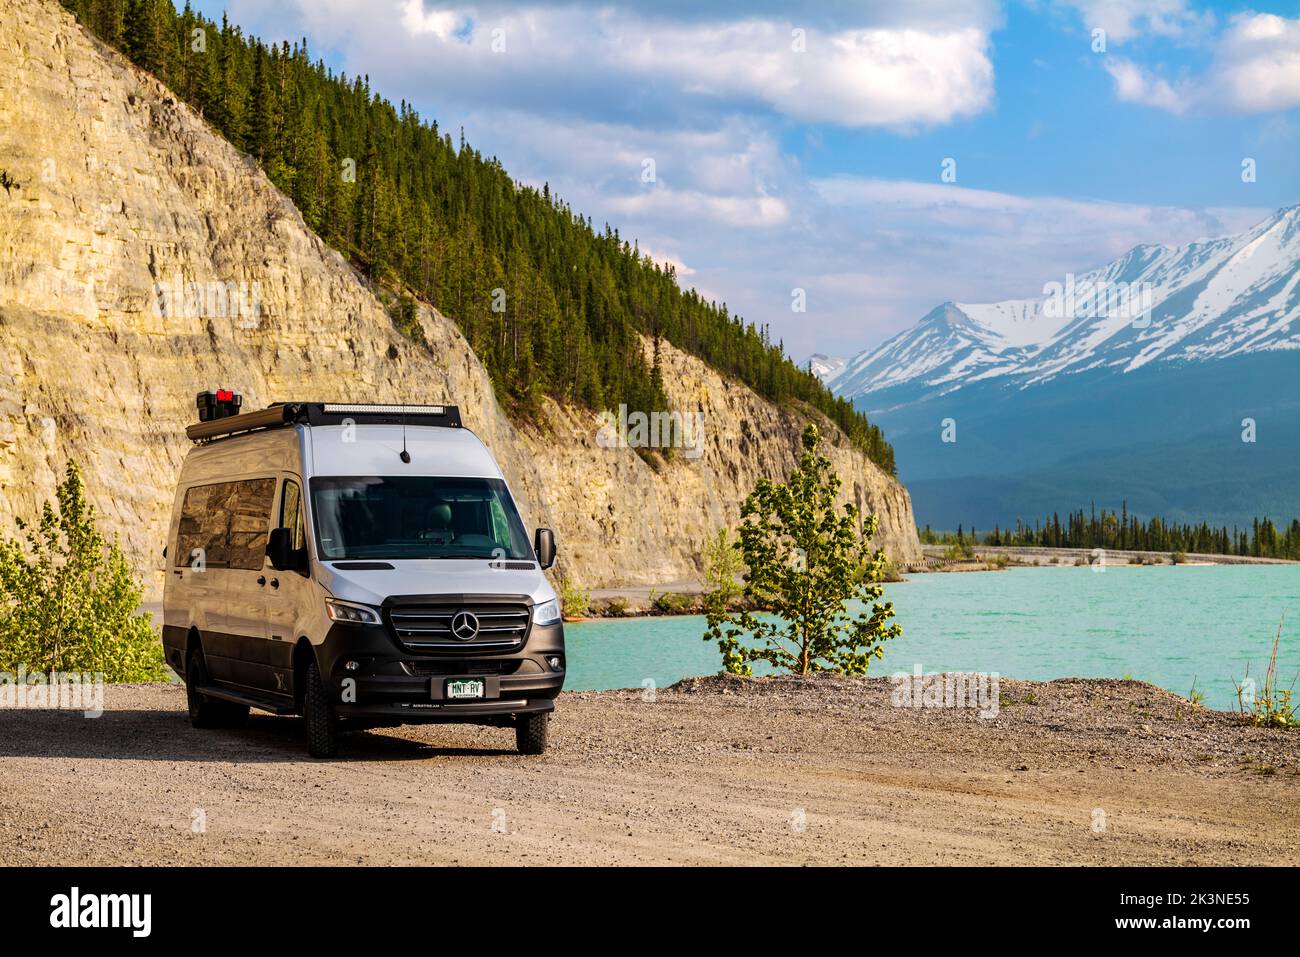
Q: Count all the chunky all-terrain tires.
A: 3